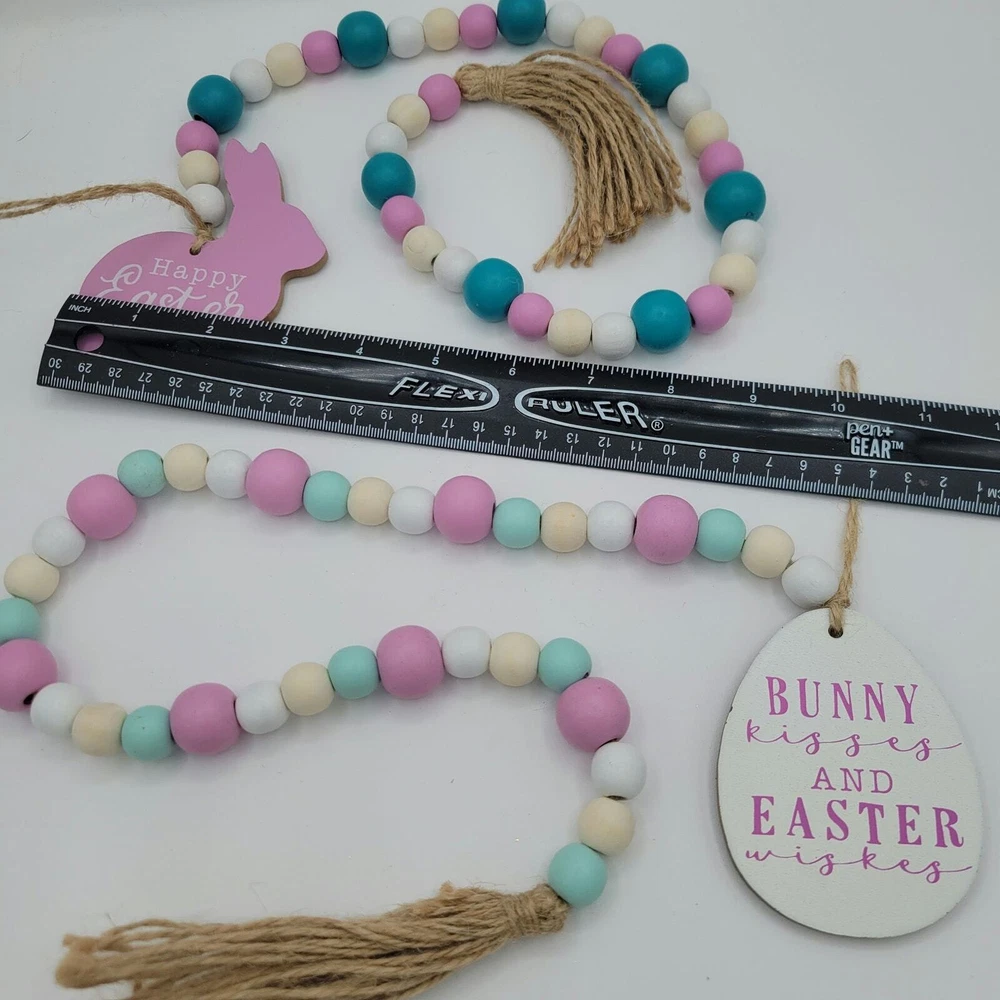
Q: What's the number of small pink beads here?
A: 9